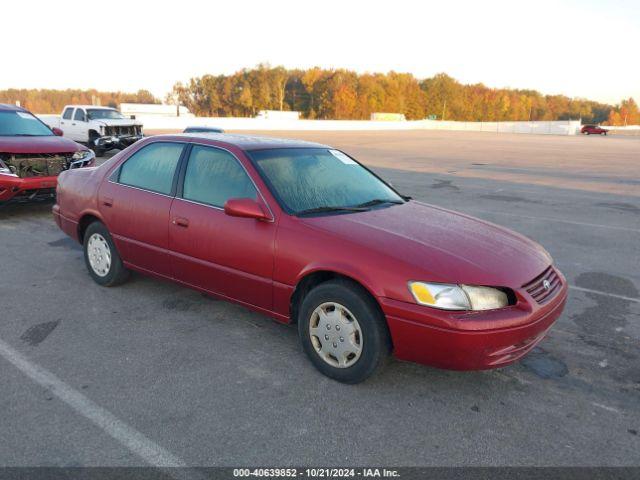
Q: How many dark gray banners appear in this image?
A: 1